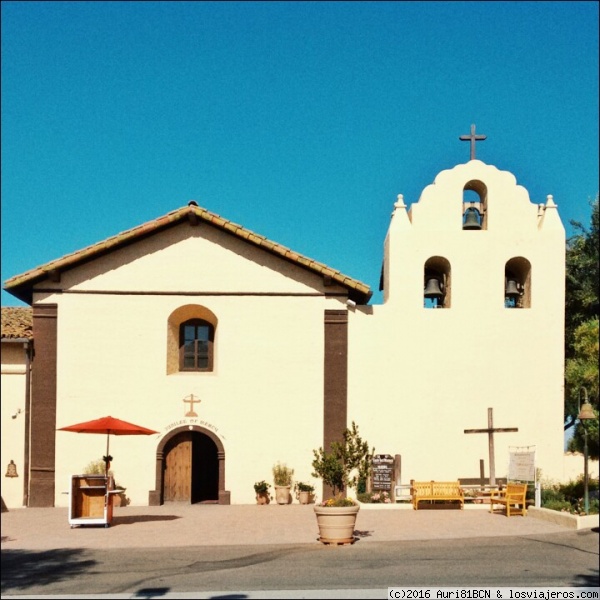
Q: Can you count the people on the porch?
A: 0